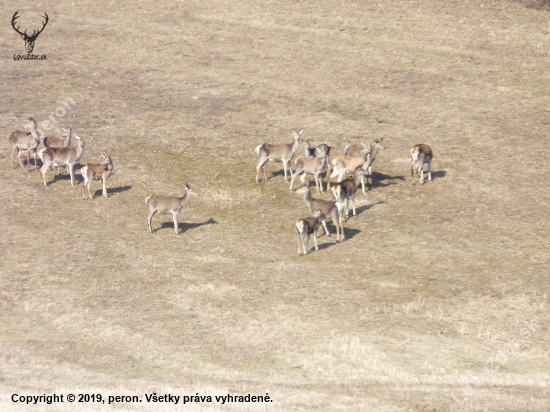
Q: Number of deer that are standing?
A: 14